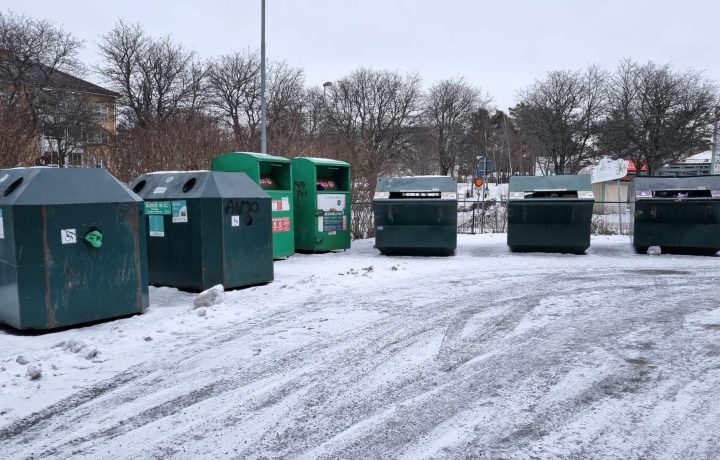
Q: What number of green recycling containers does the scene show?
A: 7